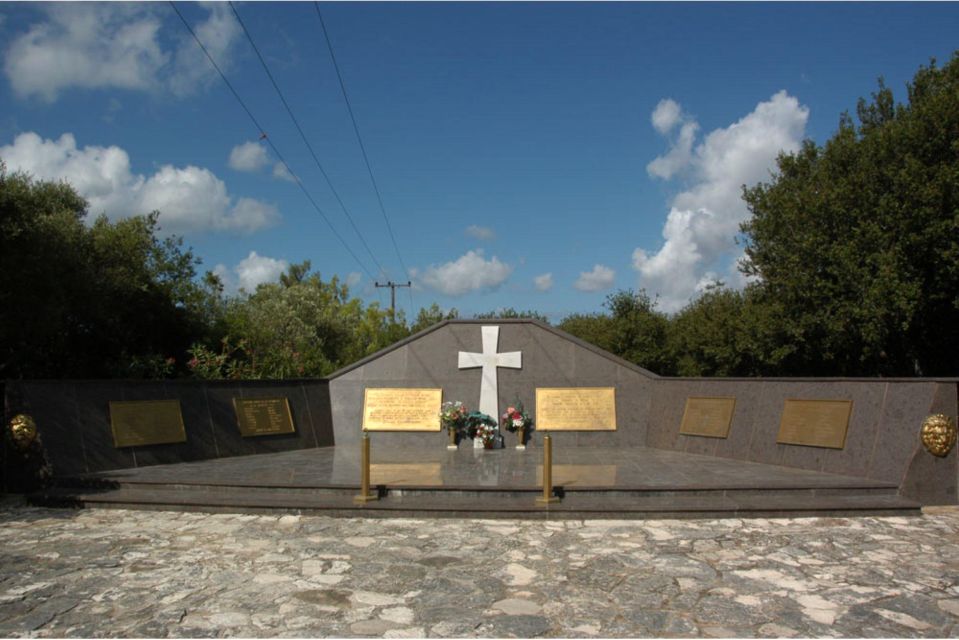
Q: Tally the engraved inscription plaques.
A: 6